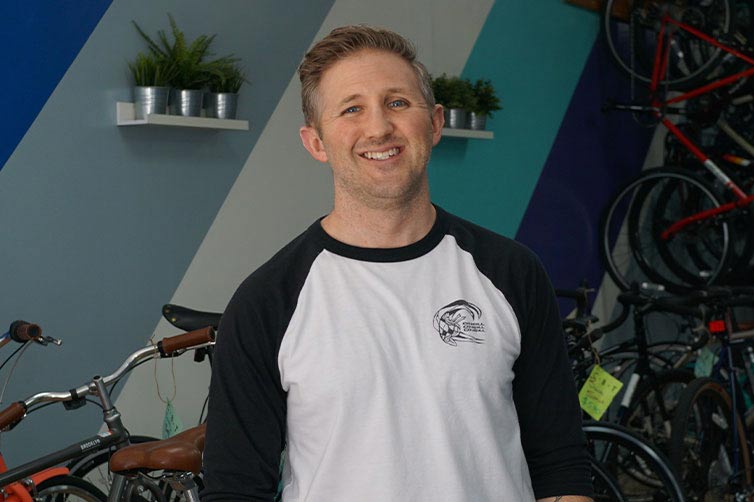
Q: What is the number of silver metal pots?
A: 5